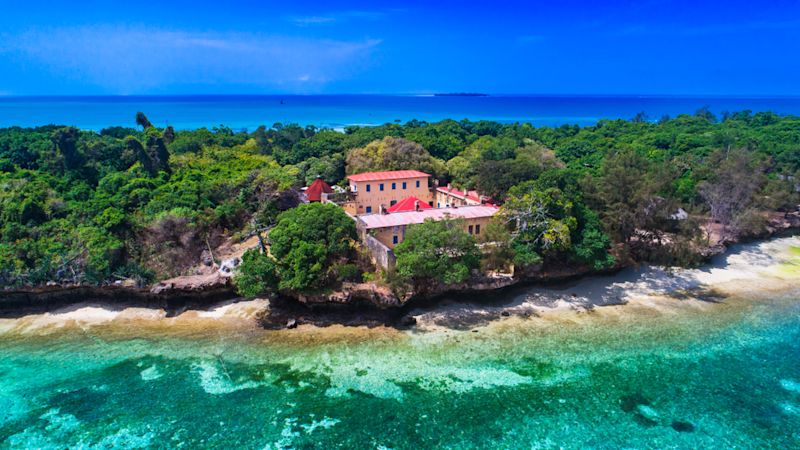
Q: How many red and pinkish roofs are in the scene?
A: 5